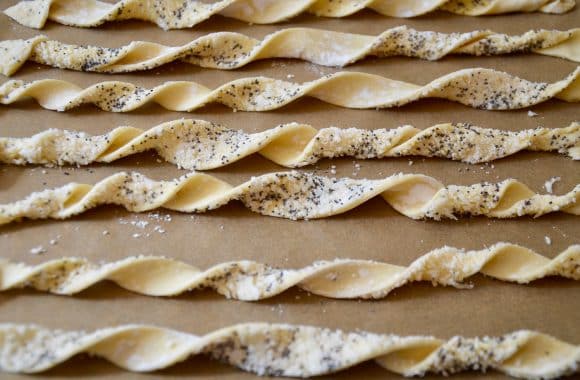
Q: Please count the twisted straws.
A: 7